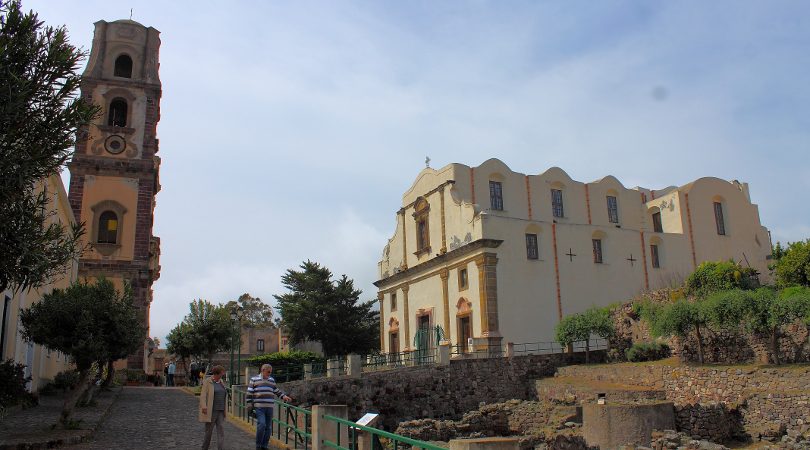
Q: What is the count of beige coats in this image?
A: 1